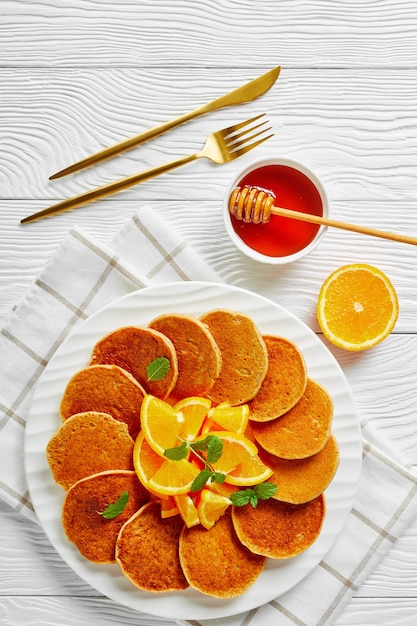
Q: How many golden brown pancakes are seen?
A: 12